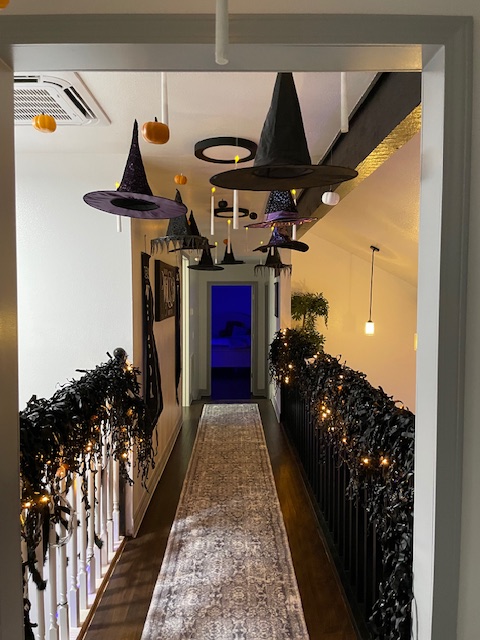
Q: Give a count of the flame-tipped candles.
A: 9